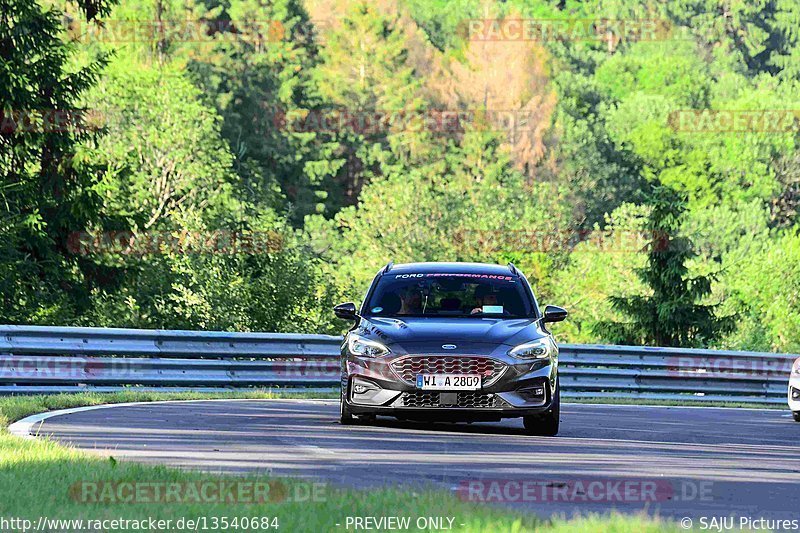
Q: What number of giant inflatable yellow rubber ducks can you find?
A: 0